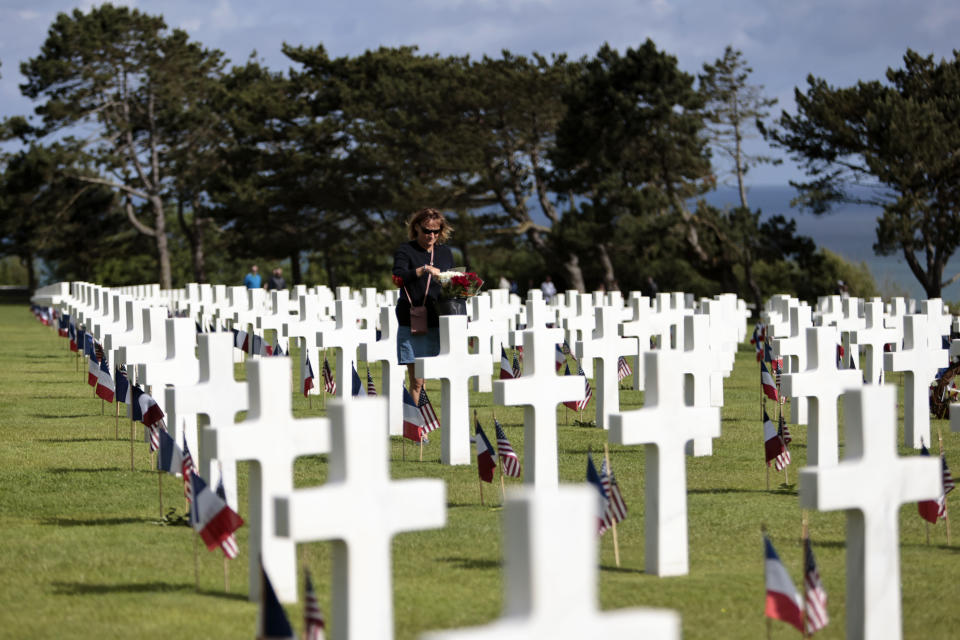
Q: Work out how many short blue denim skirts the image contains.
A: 1